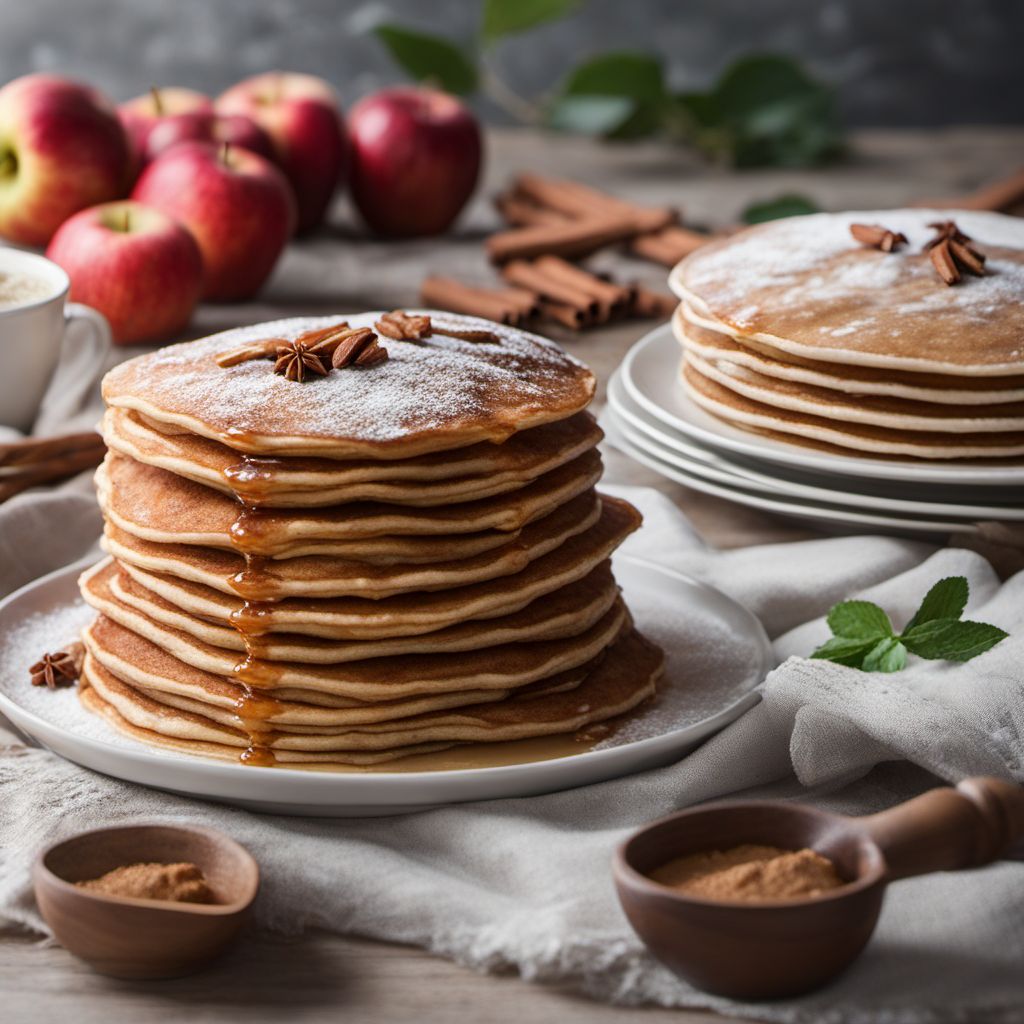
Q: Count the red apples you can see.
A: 7